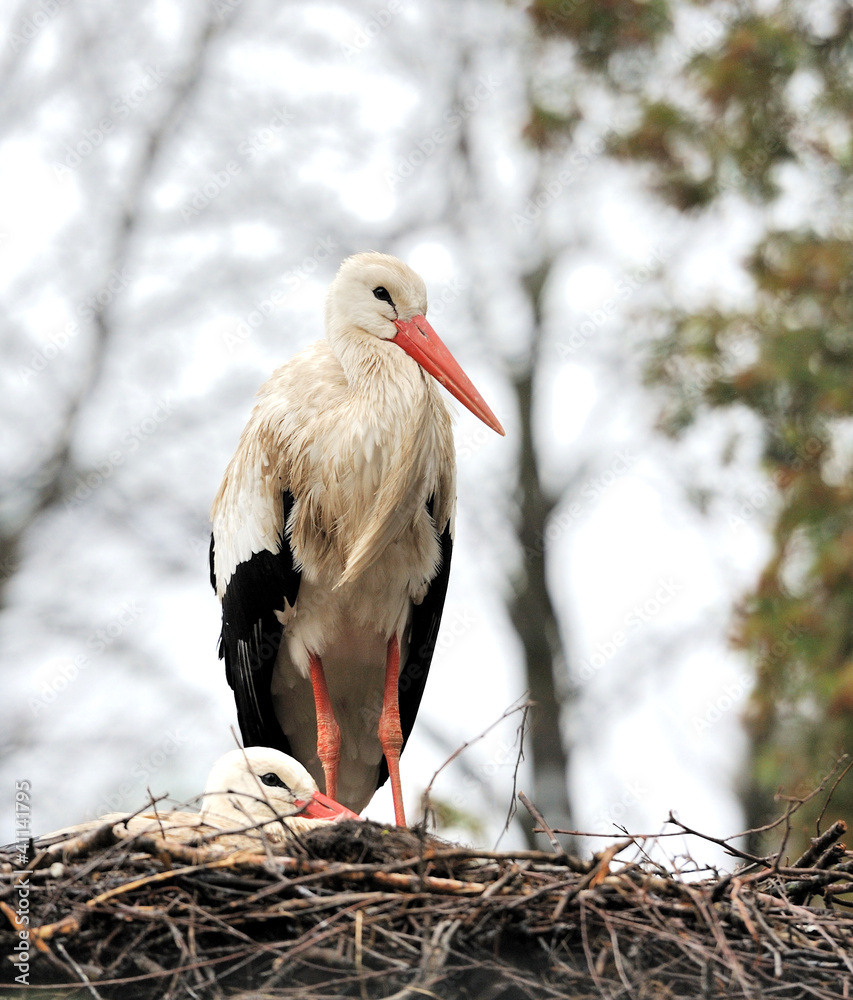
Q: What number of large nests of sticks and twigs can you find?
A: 1